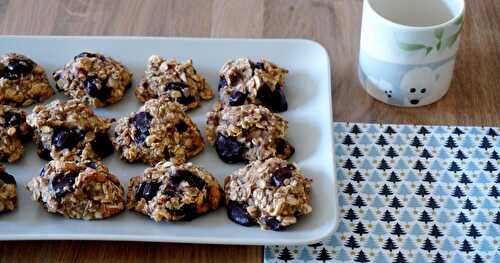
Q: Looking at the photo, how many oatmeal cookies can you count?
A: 12